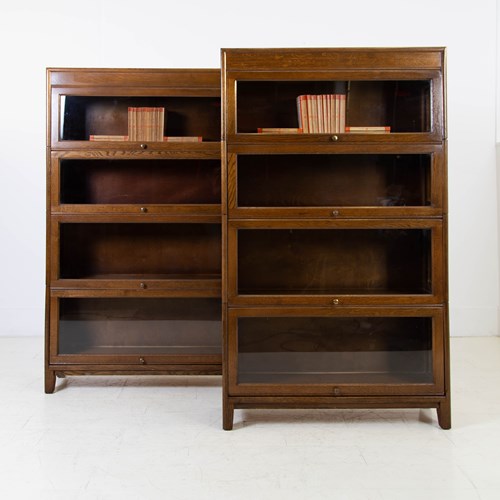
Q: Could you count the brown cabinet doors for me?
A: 8